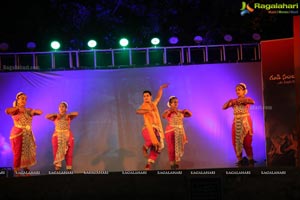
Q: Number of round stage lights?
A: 10